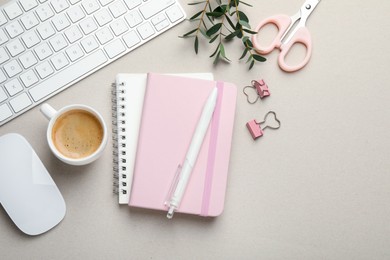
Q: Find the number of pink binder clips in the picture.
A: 2